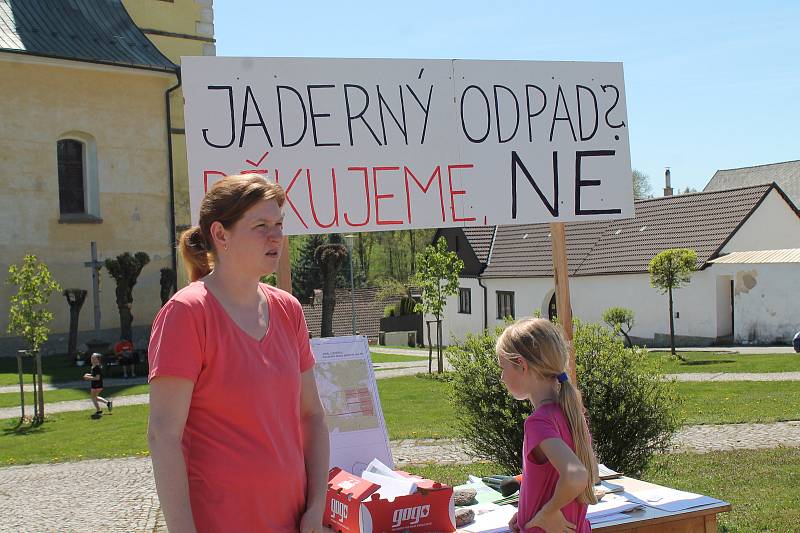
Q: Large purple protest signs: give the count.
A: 0